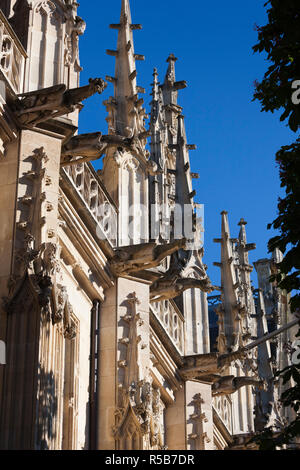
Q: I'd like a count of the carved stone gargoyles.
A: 6